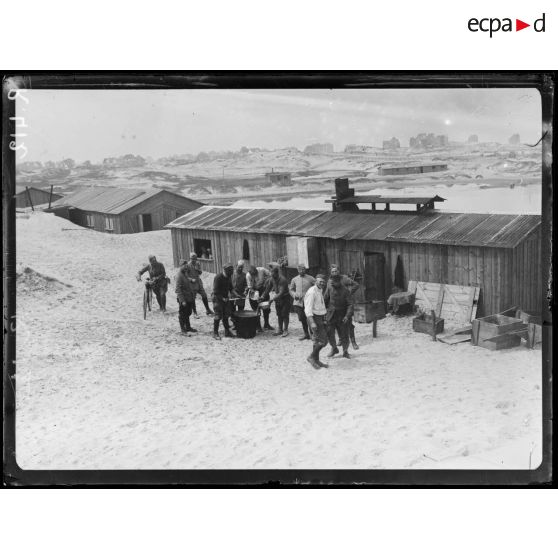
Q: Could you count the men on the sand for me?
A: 11